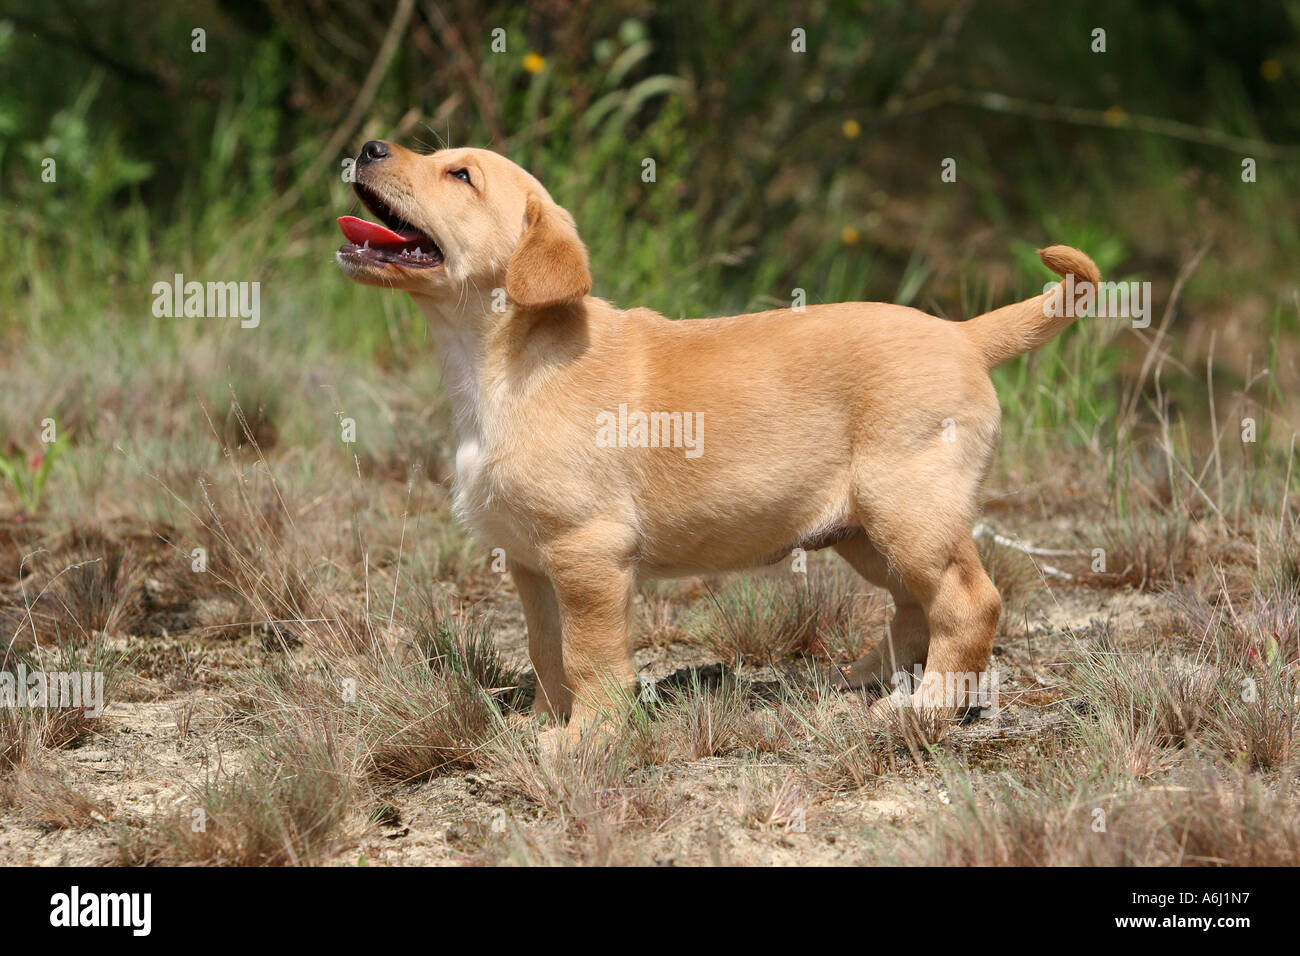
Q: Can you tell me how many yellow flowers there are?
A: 5